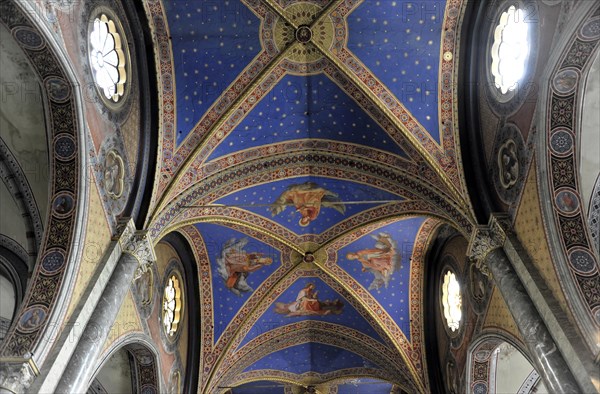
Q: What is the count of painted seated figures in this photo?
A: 4